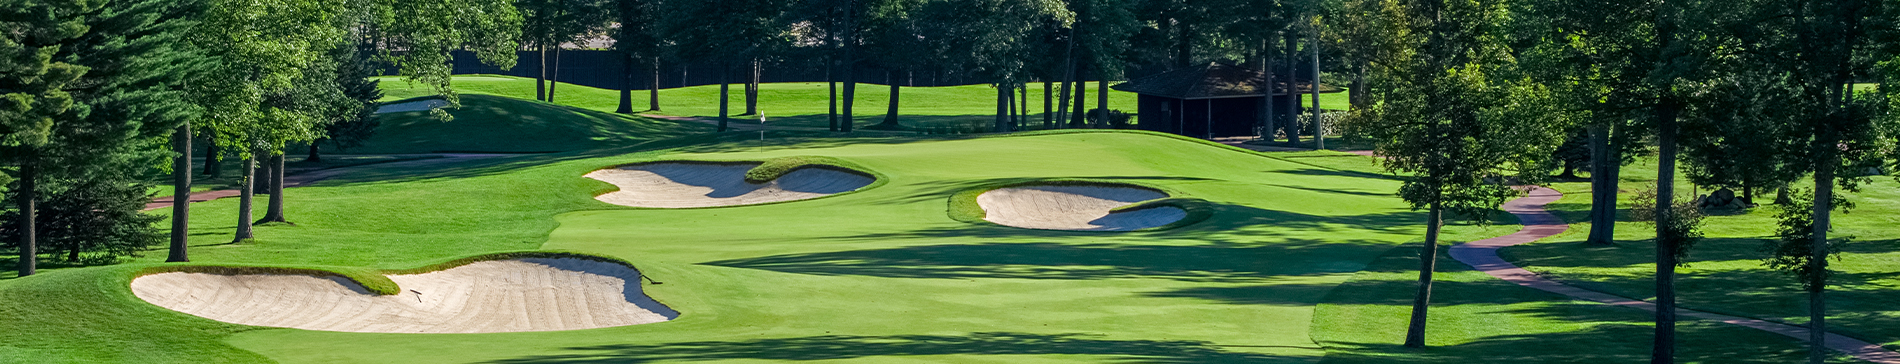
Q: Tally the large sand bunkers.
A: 3